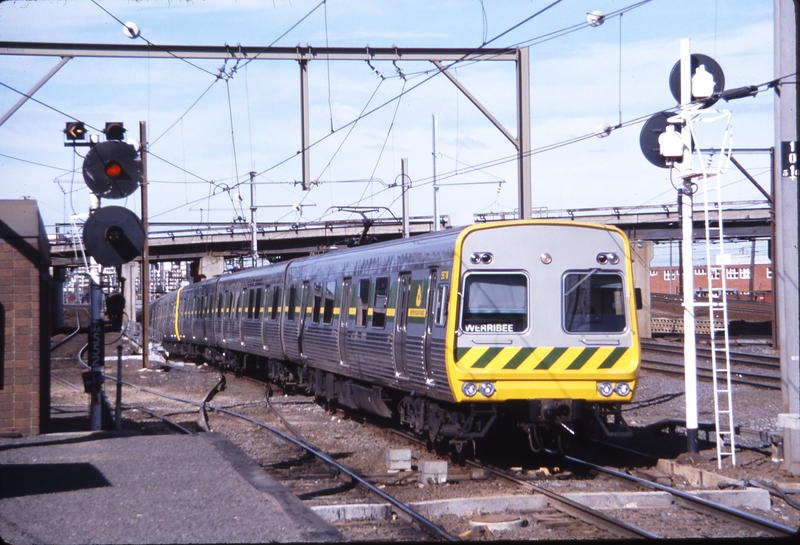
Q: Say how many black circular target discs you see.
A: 4